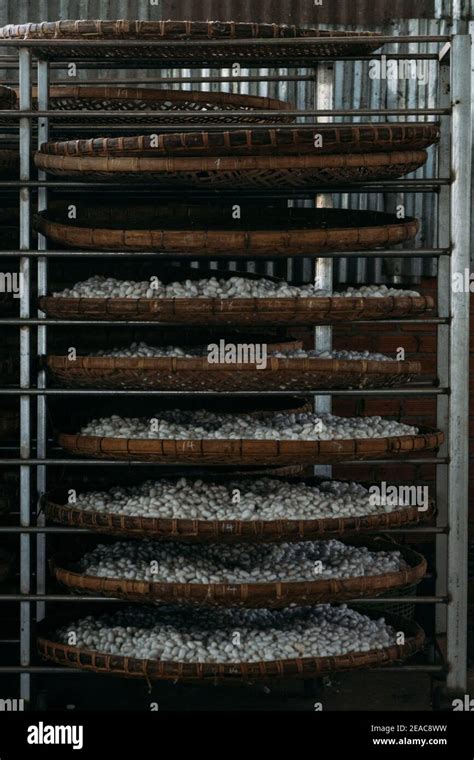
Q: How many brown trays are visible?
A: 11